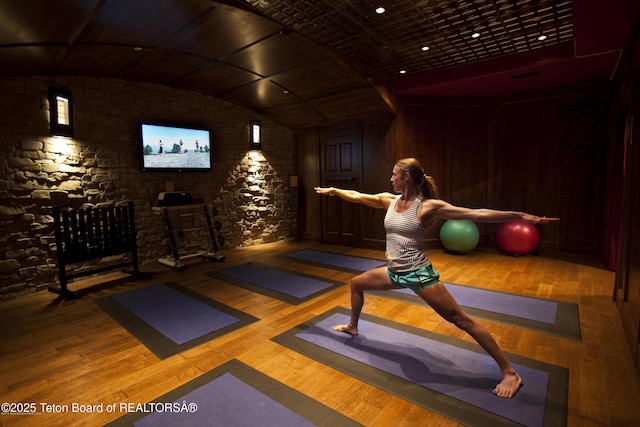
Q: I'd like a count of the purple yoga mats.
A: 6